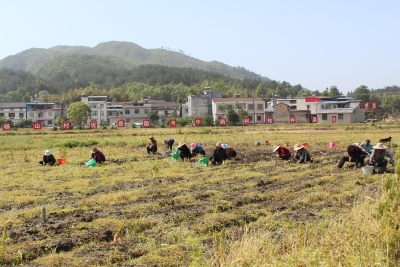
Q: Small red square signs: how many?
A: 14